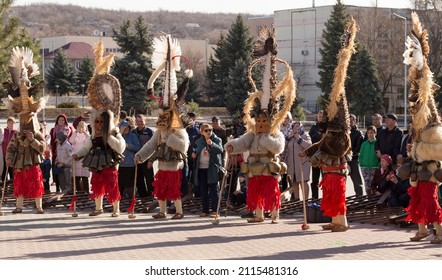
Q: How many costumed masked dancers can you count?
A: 6